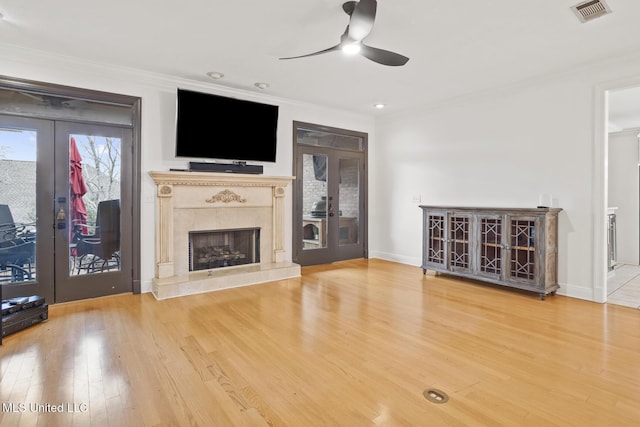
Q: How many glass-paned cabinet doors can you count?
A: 4